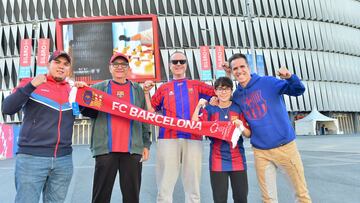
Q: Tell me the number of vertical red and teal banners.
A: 4